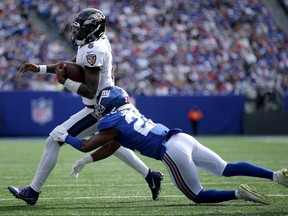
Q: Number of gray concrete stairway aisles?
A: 2